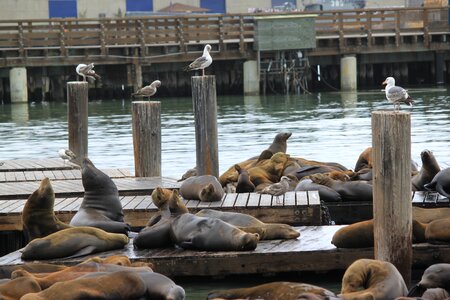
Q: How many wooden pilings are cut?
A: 4